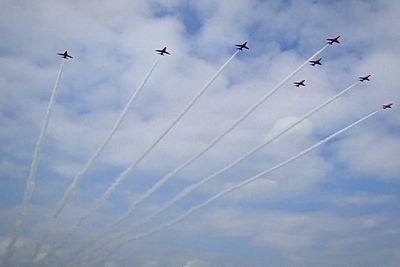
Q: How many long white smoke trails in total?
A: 6